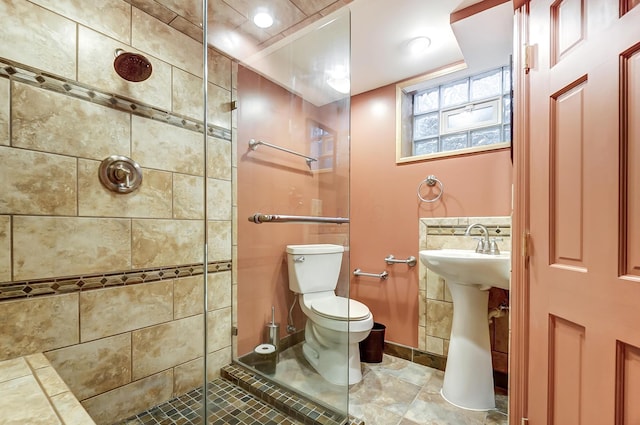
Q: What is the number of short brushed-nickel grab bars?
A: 2